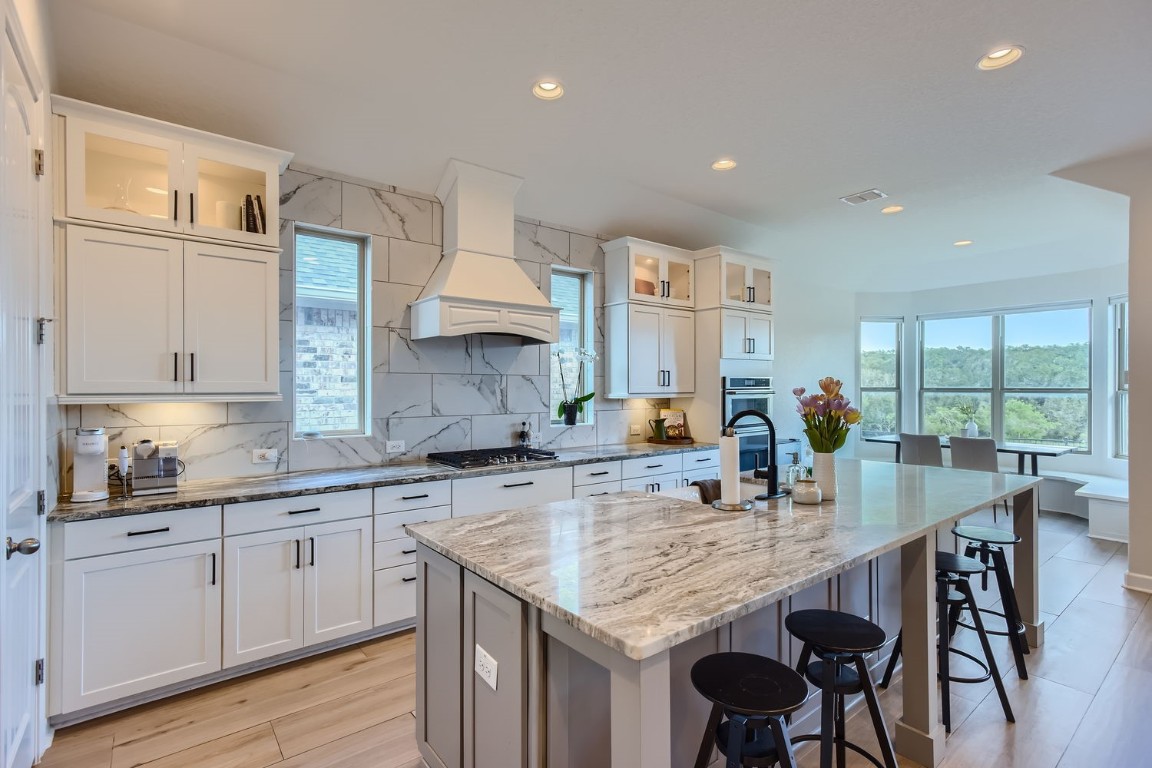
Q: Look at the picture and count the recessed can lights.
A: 5